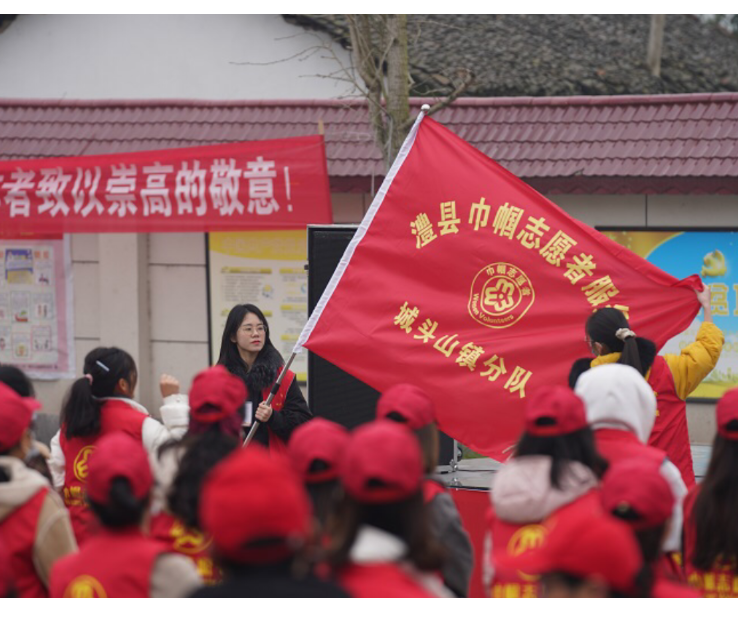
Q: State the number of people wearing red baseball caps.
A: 11